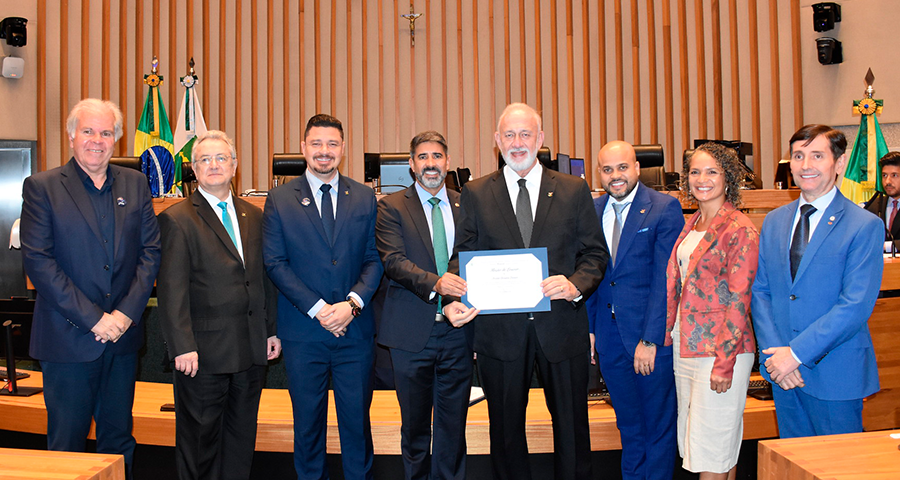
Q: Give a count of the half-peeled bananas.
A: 0